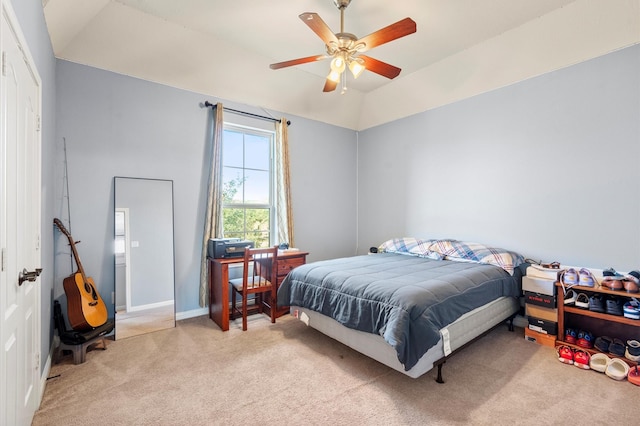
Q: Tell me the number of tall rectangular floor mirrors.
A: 1